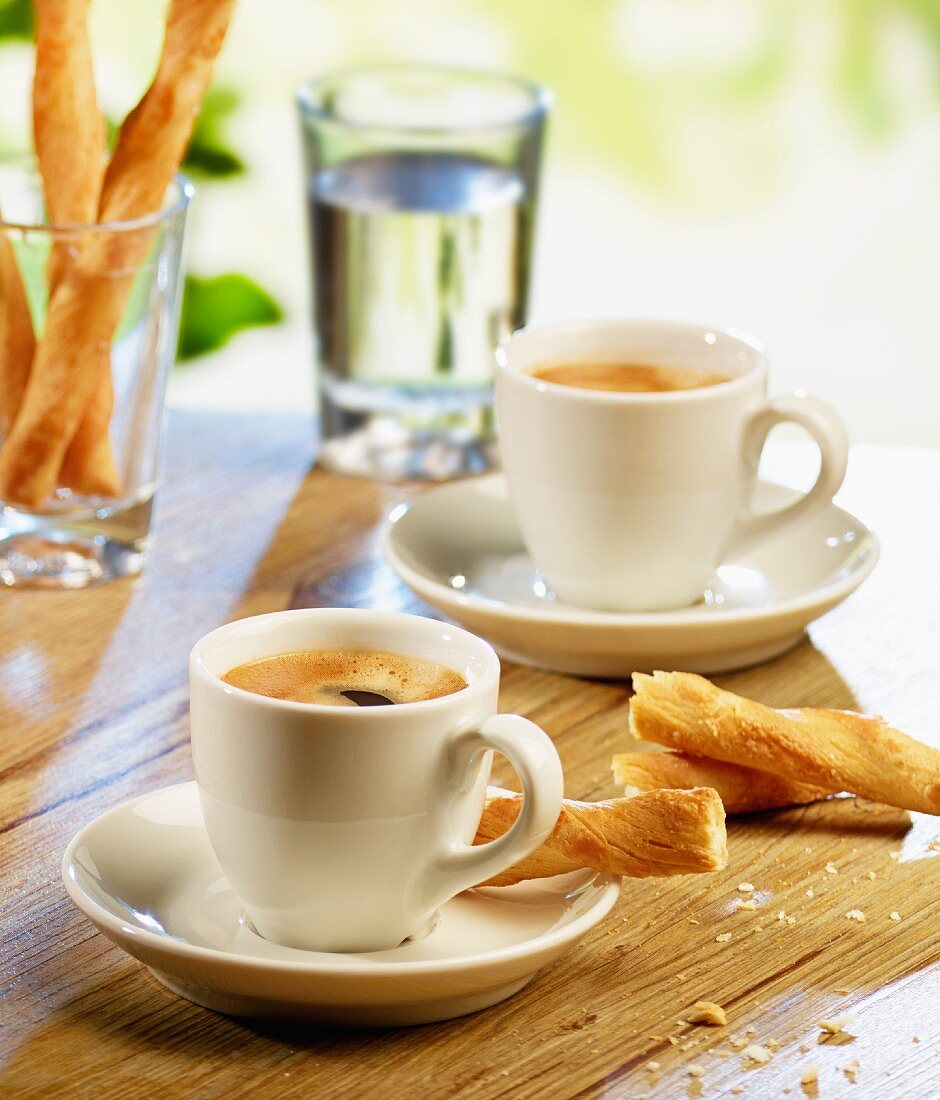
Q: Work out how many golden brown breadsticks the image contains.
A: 6